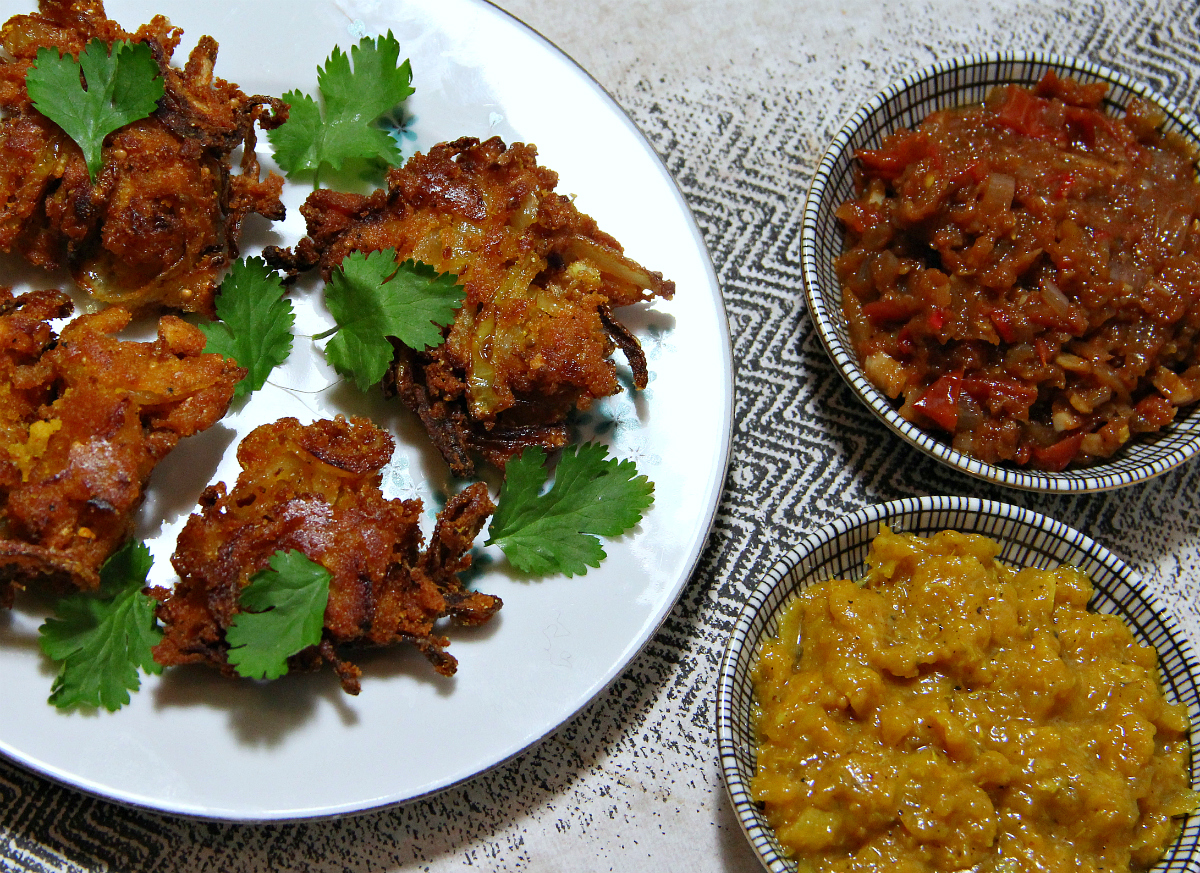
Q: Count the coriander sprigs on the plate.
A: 7